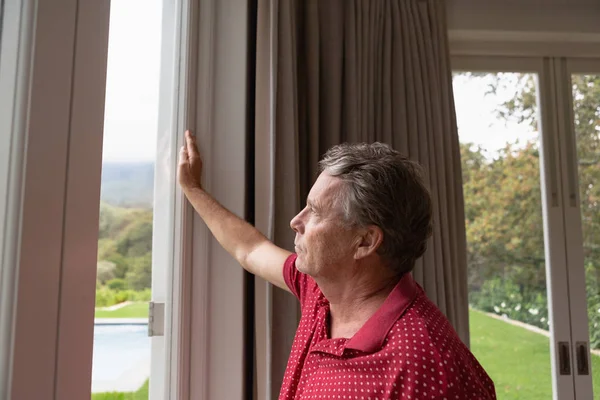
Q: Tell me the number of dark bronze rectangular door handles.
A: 2